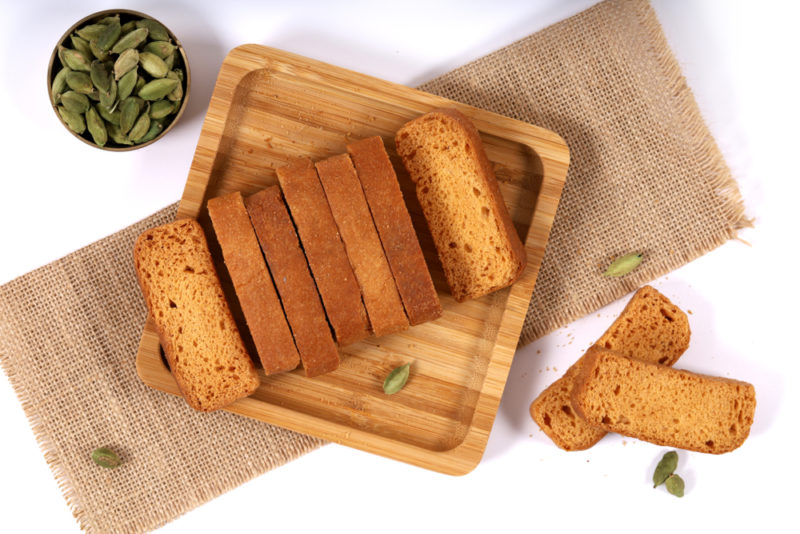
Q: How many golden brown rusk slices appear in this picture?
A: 9